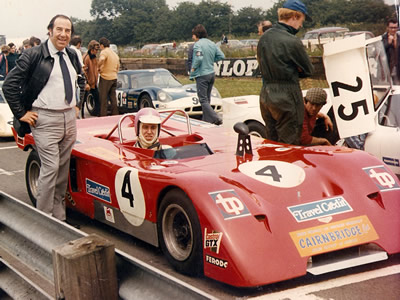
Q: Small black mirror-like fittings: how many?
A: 1